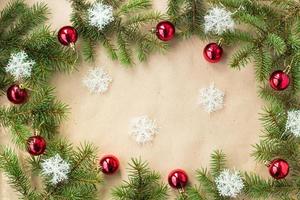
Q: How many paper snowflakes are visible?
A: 9